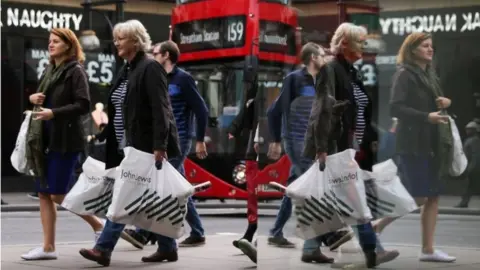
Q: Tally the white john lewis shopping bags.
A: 4